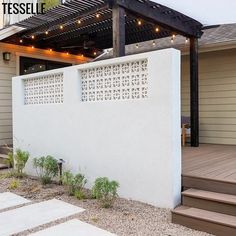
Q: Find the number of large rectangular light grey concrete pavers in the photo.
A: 3